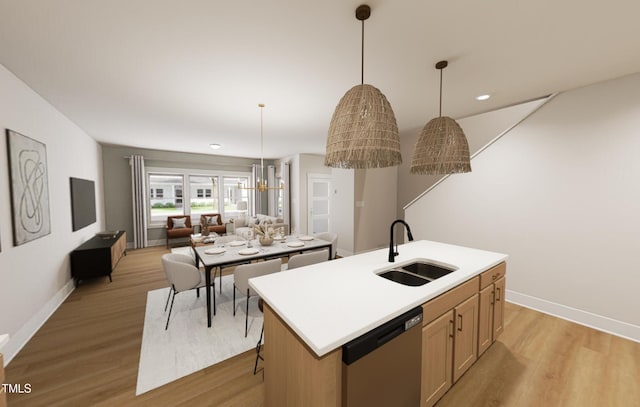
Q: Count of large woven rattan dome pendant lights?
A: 2